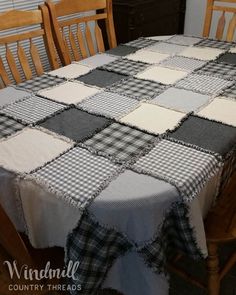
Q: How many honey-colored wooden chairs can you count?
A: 5